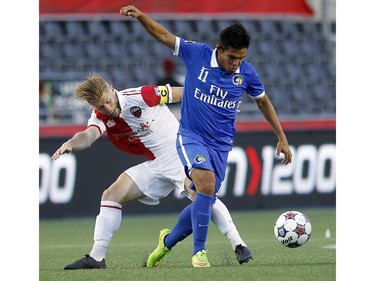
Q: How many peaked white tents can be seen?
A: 0